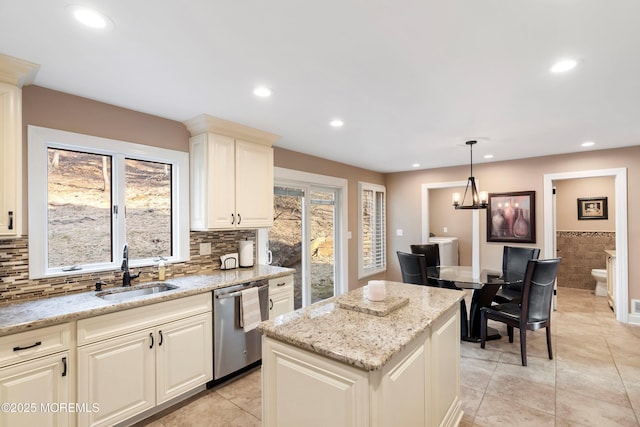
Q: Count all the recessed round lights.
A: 7